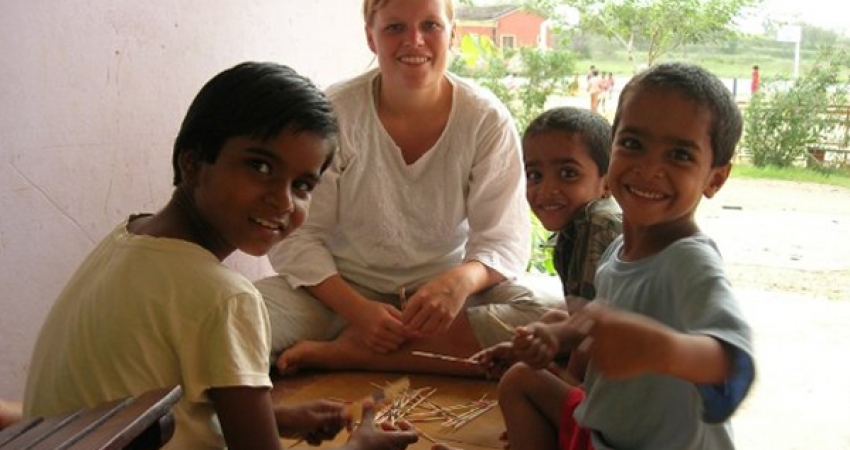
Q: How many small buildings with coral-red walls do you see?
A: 1